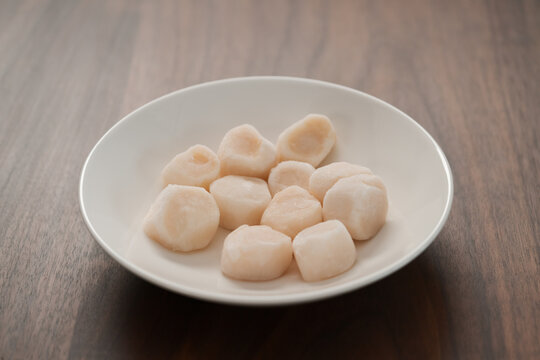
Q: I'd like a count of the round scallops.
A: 11